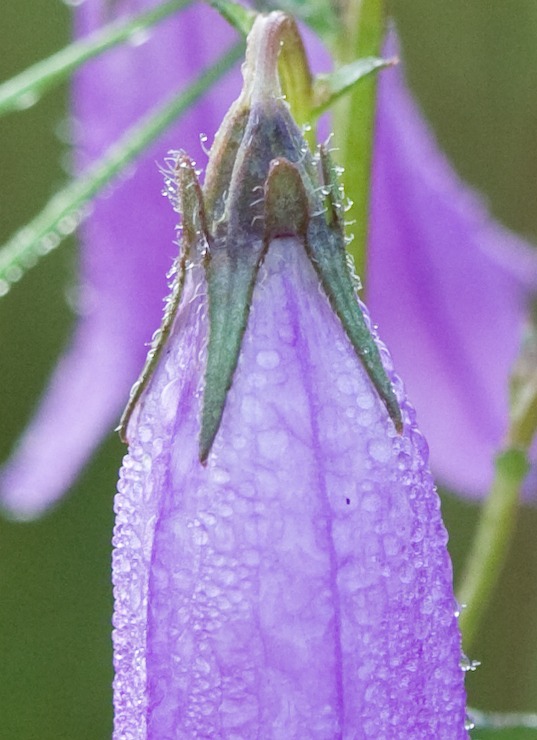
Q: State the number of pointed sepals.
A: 3